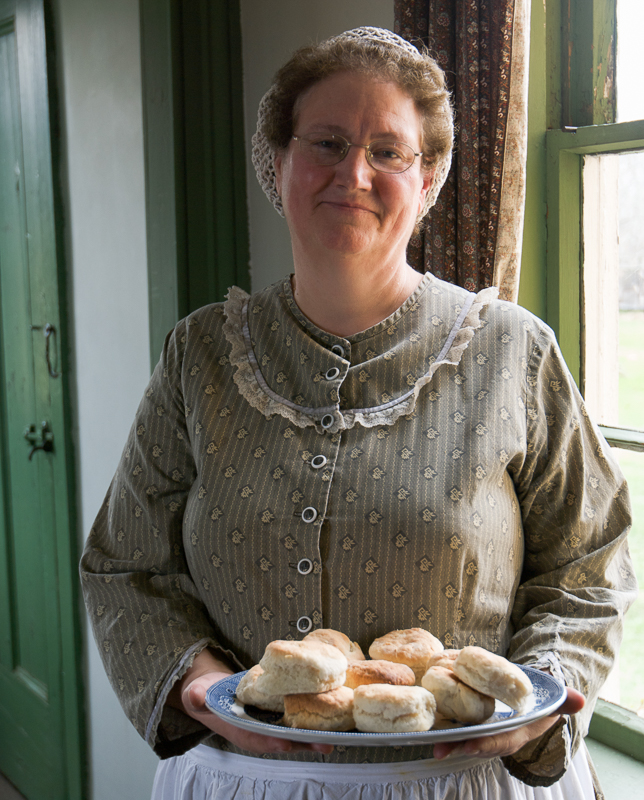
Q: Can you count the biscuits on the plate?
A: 10